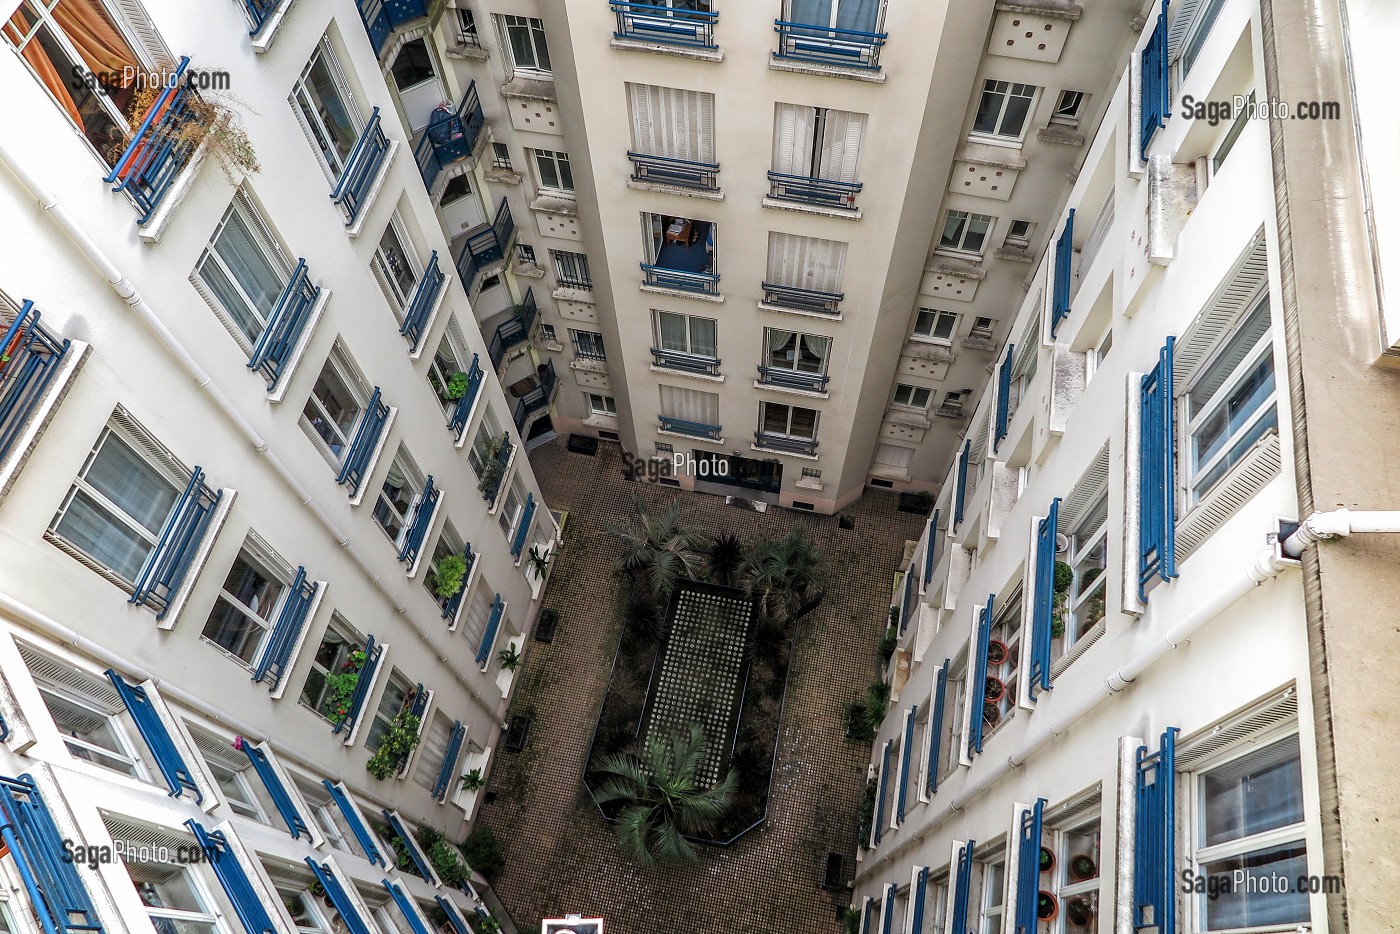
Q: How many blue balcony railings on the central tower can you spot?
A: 10